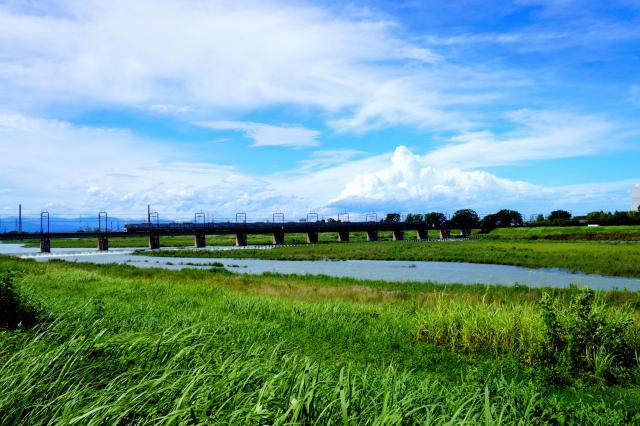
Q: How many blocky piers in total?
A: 13